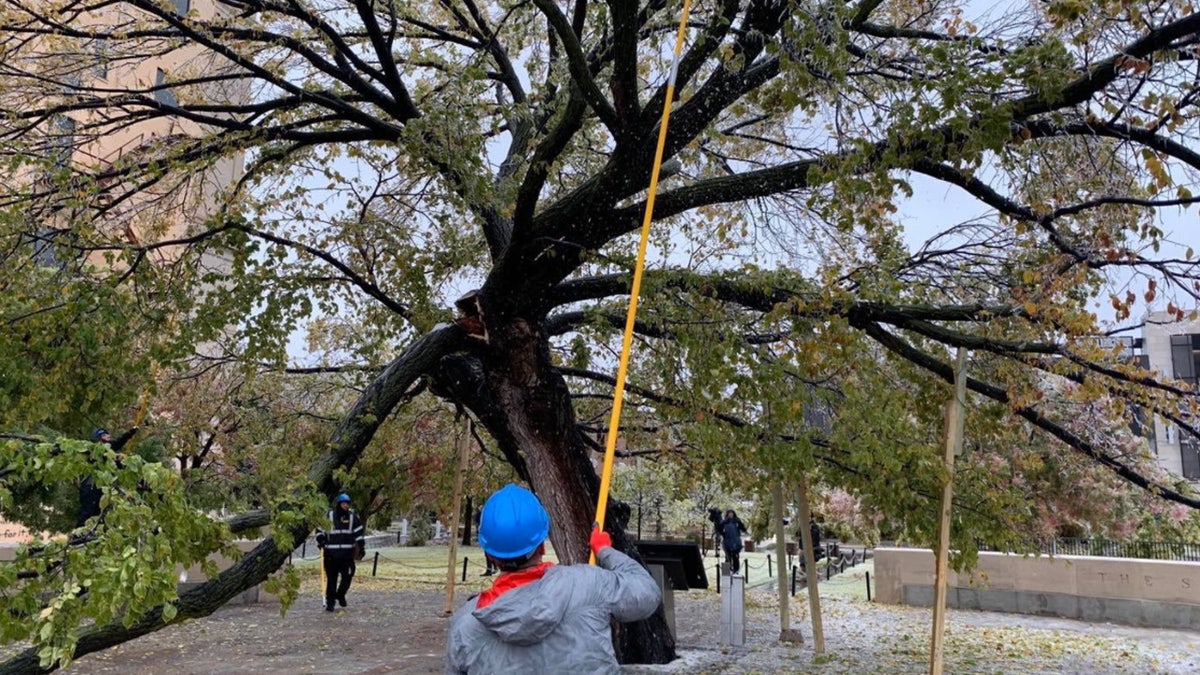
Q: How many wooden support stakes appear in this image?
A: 4